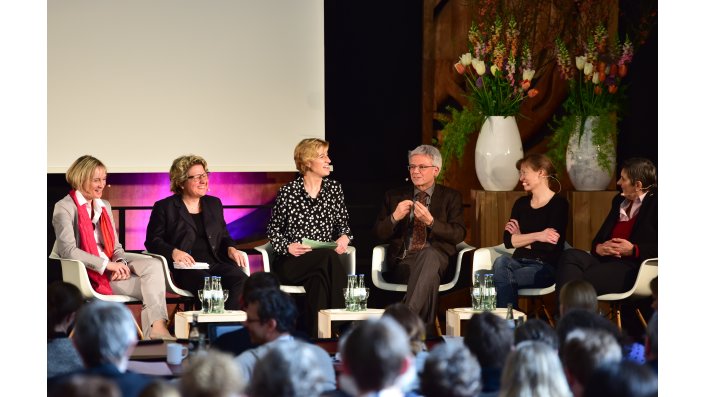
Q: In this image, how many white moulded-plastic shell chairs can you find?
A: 6